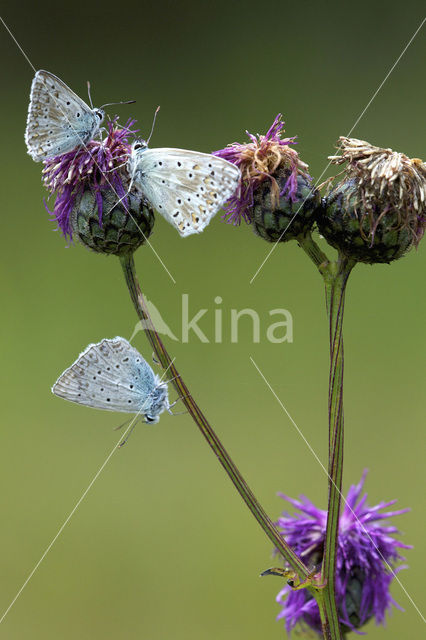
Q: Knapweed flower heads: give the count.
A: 4